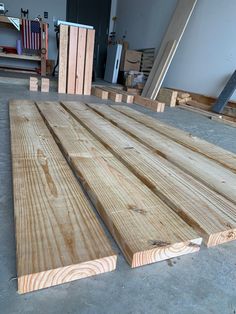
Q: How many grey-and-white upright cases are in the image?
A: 1